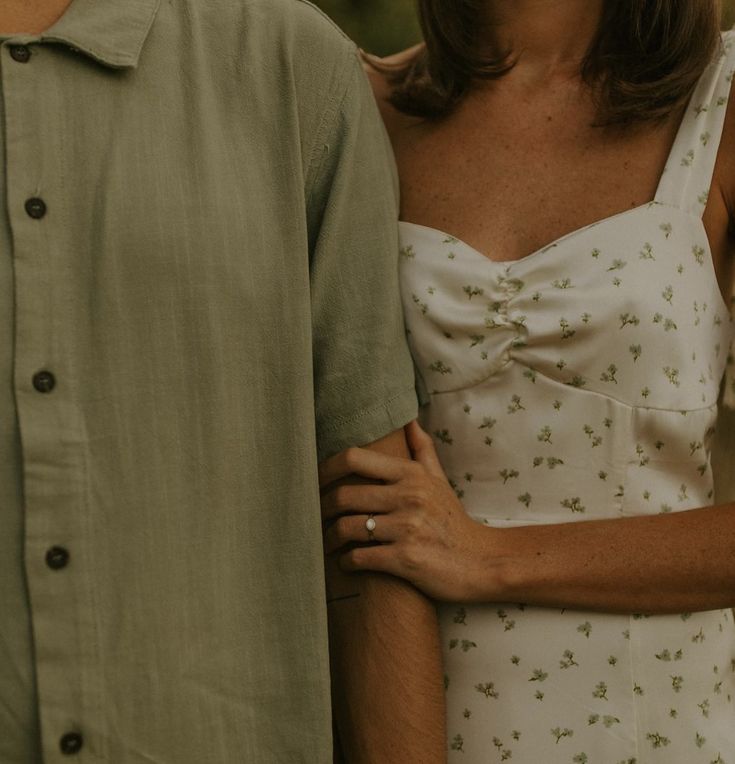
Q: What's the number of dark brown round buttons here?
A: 5